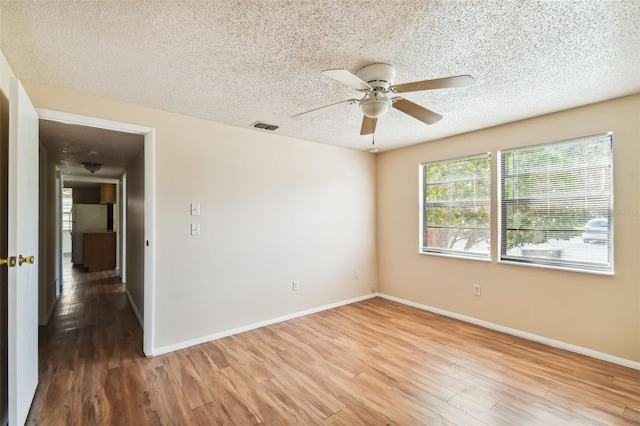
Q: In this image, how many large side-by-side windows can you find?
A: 2